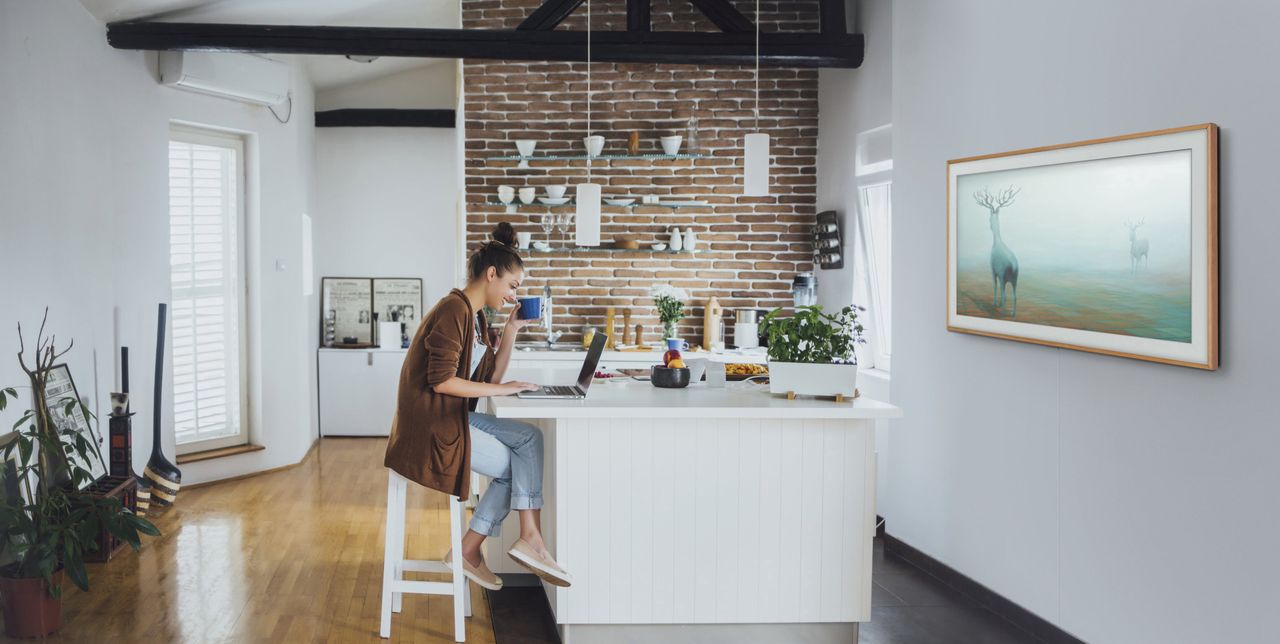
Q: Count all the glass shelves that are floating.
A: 3